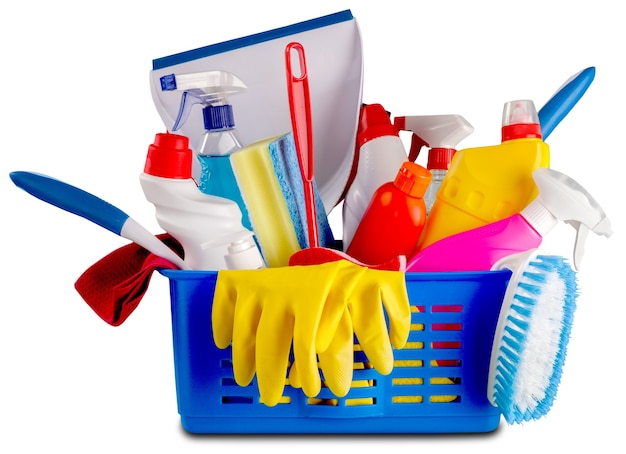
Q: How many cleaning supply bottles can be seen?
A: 8